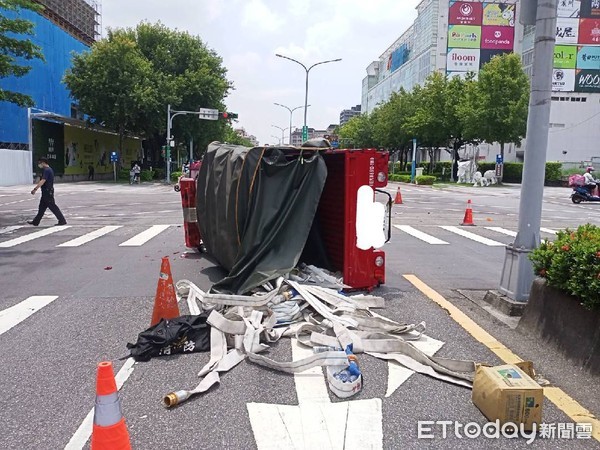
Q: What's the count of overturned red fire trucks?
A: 1